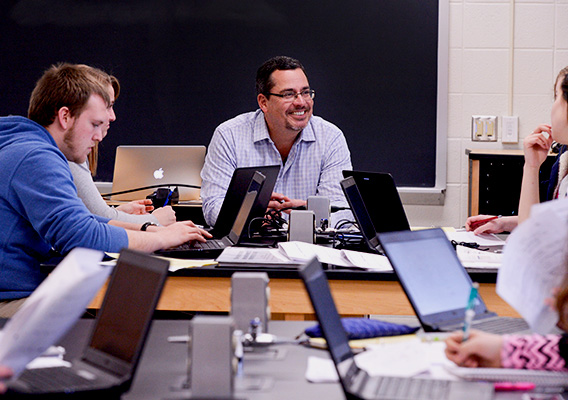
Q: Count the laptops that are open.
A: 8